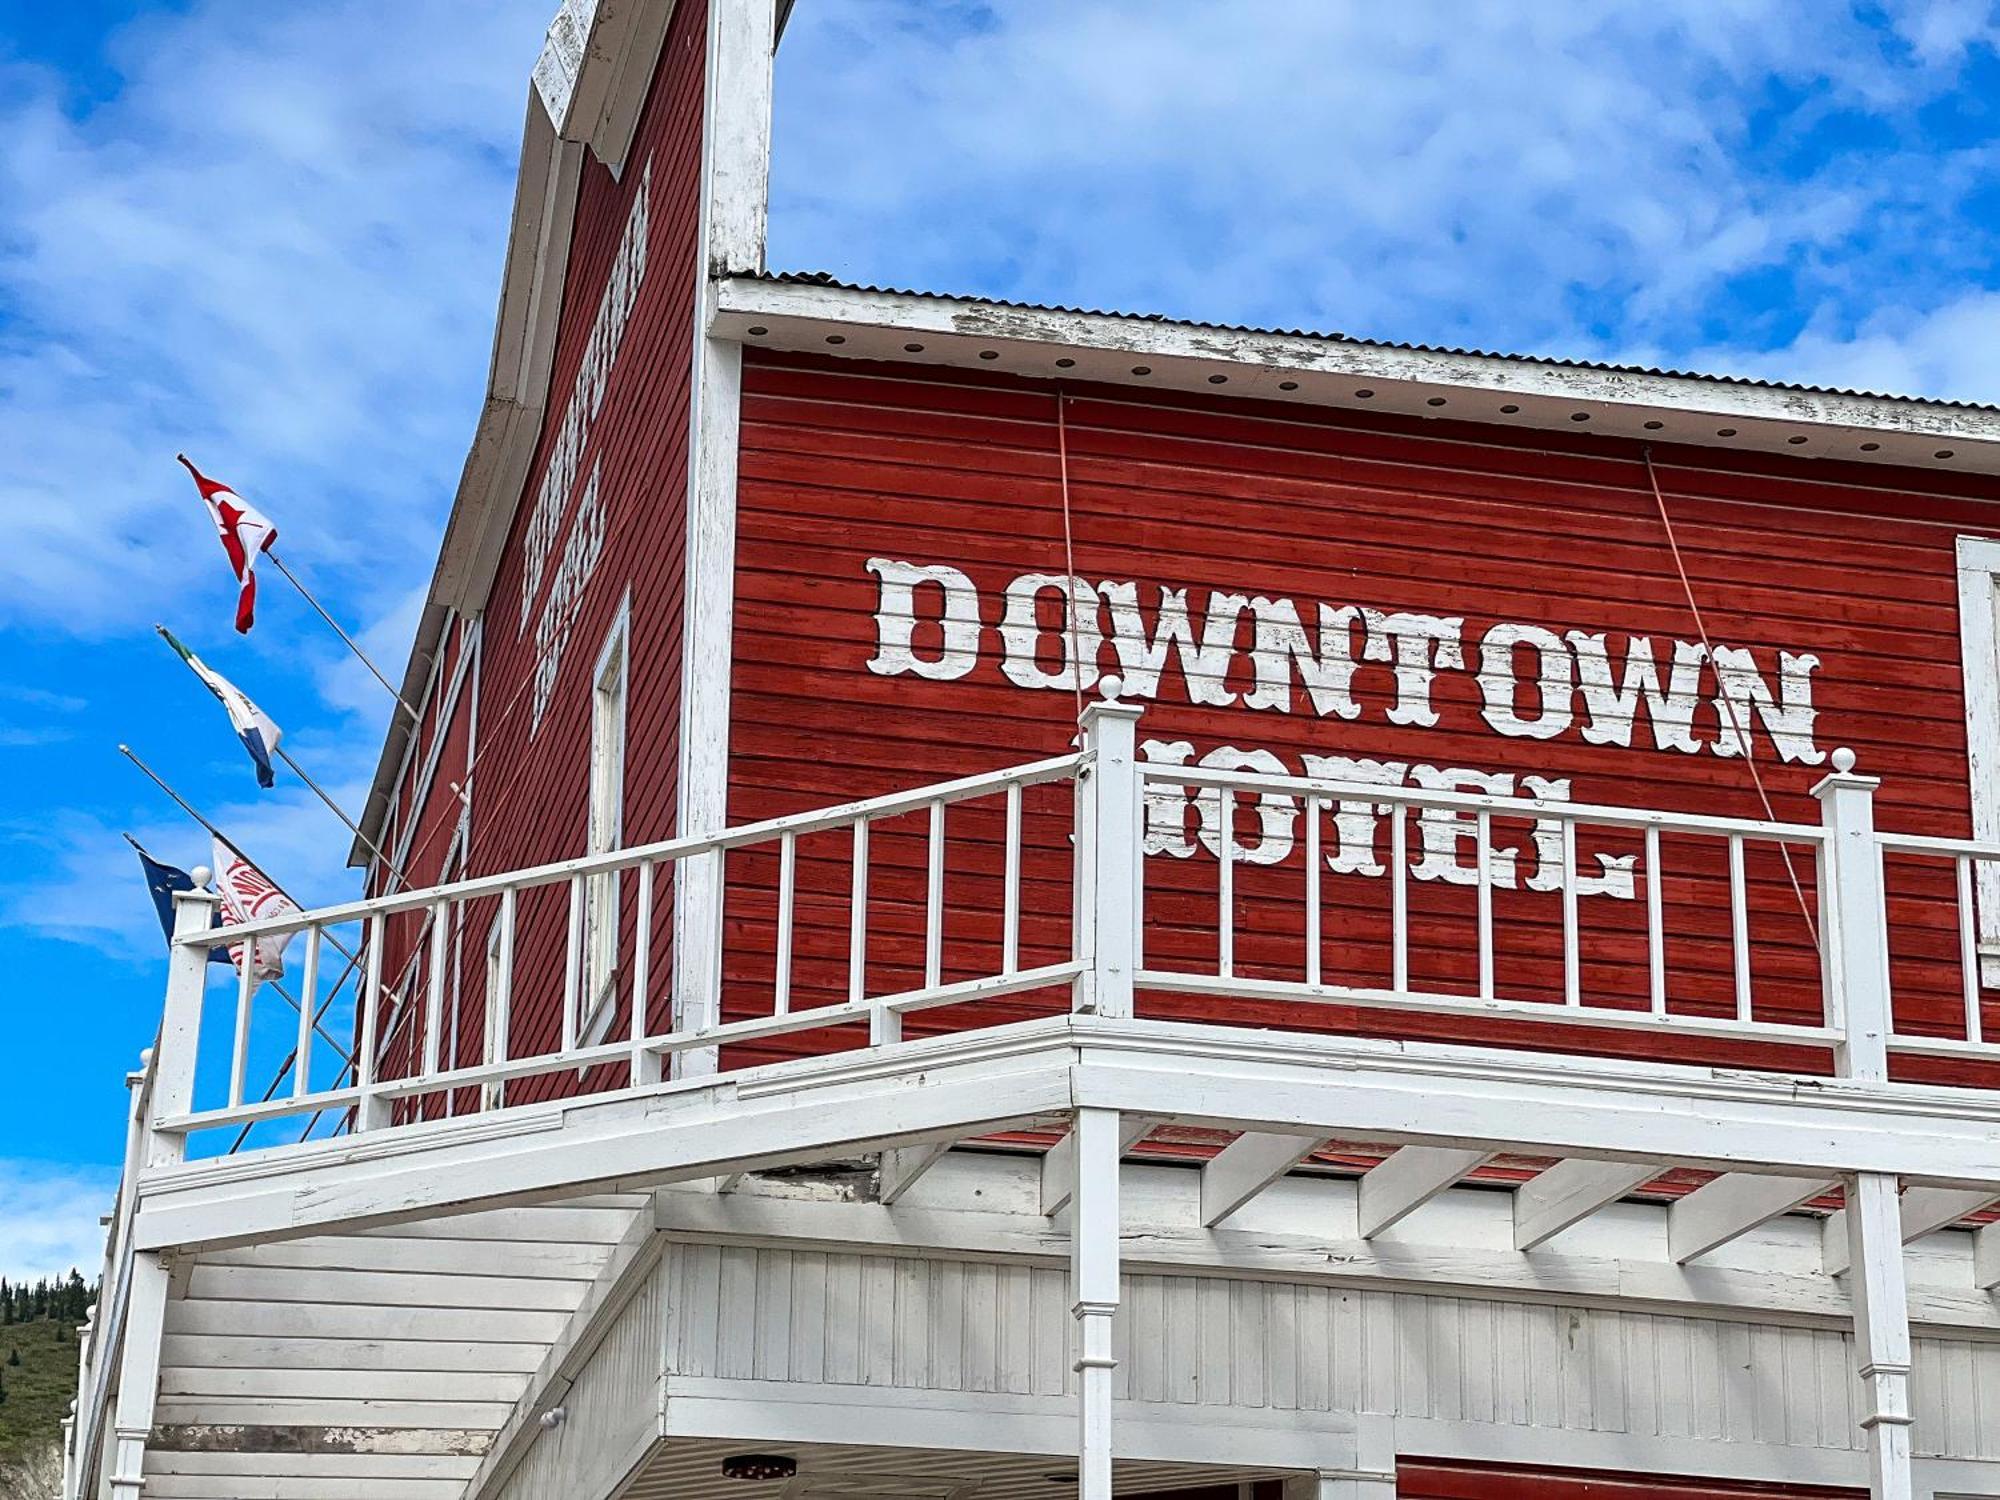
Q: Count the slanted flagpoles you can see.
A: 4